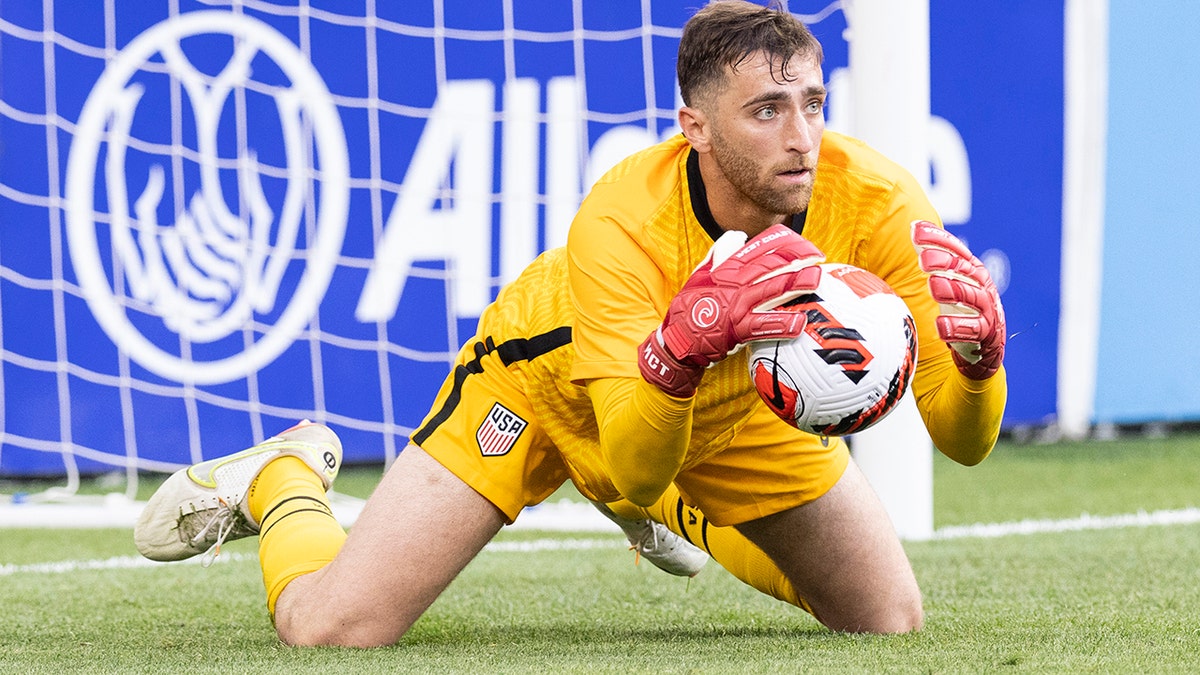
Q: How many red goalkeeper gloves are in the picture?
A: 2